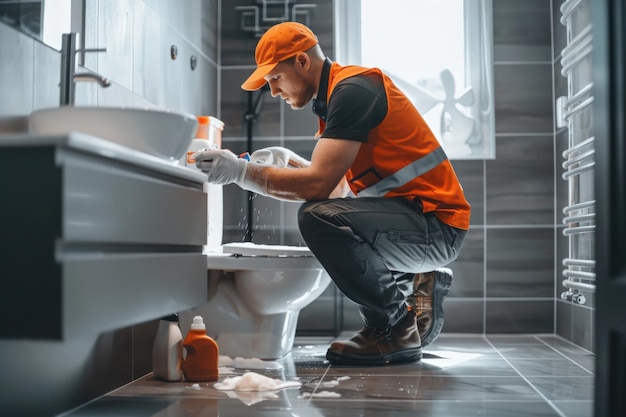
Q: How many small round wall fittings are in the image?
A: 2